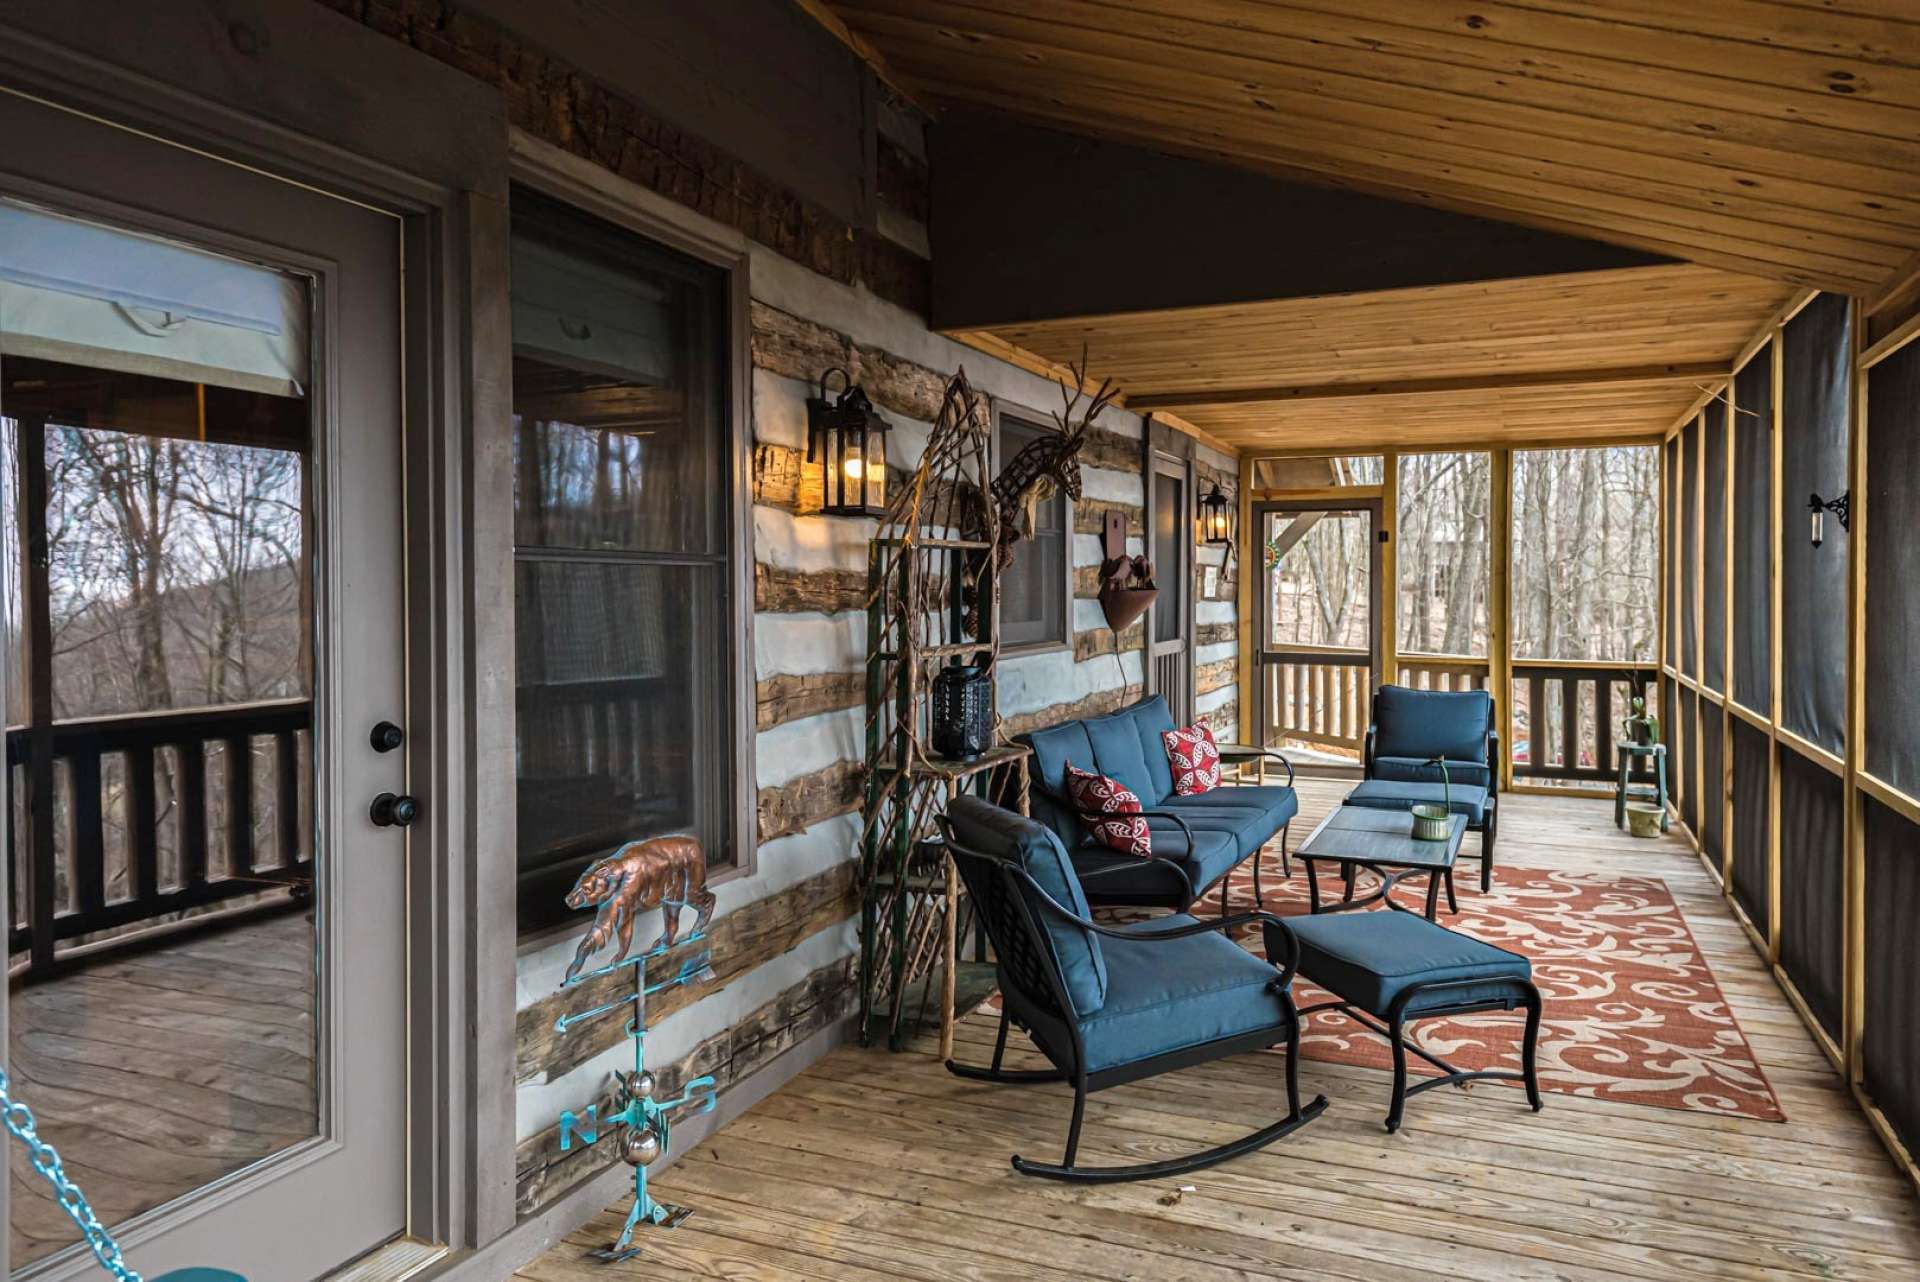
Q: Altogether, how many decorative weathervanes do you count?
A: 1